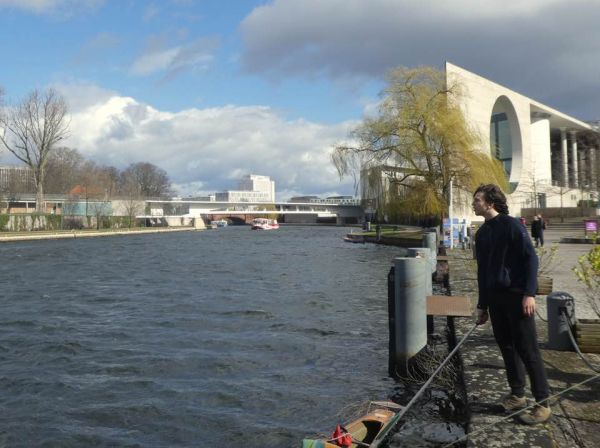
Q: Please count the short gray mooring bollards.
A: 1